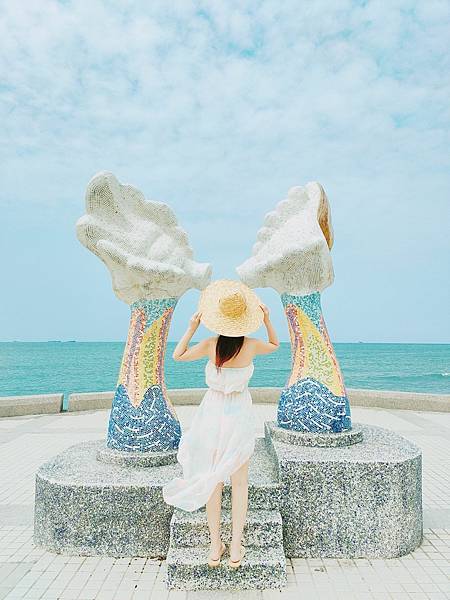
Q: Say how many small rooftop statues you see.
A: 0